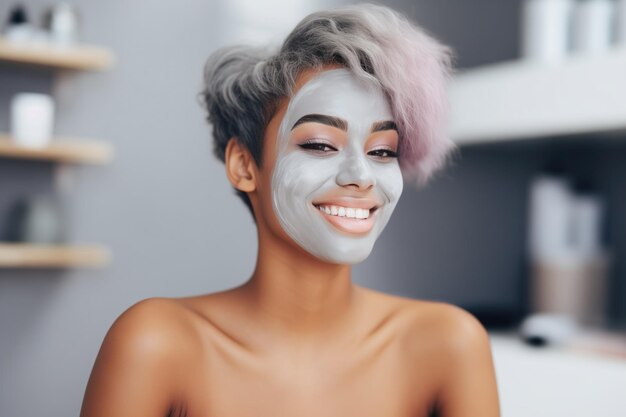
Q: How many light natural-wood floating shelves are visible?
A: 3